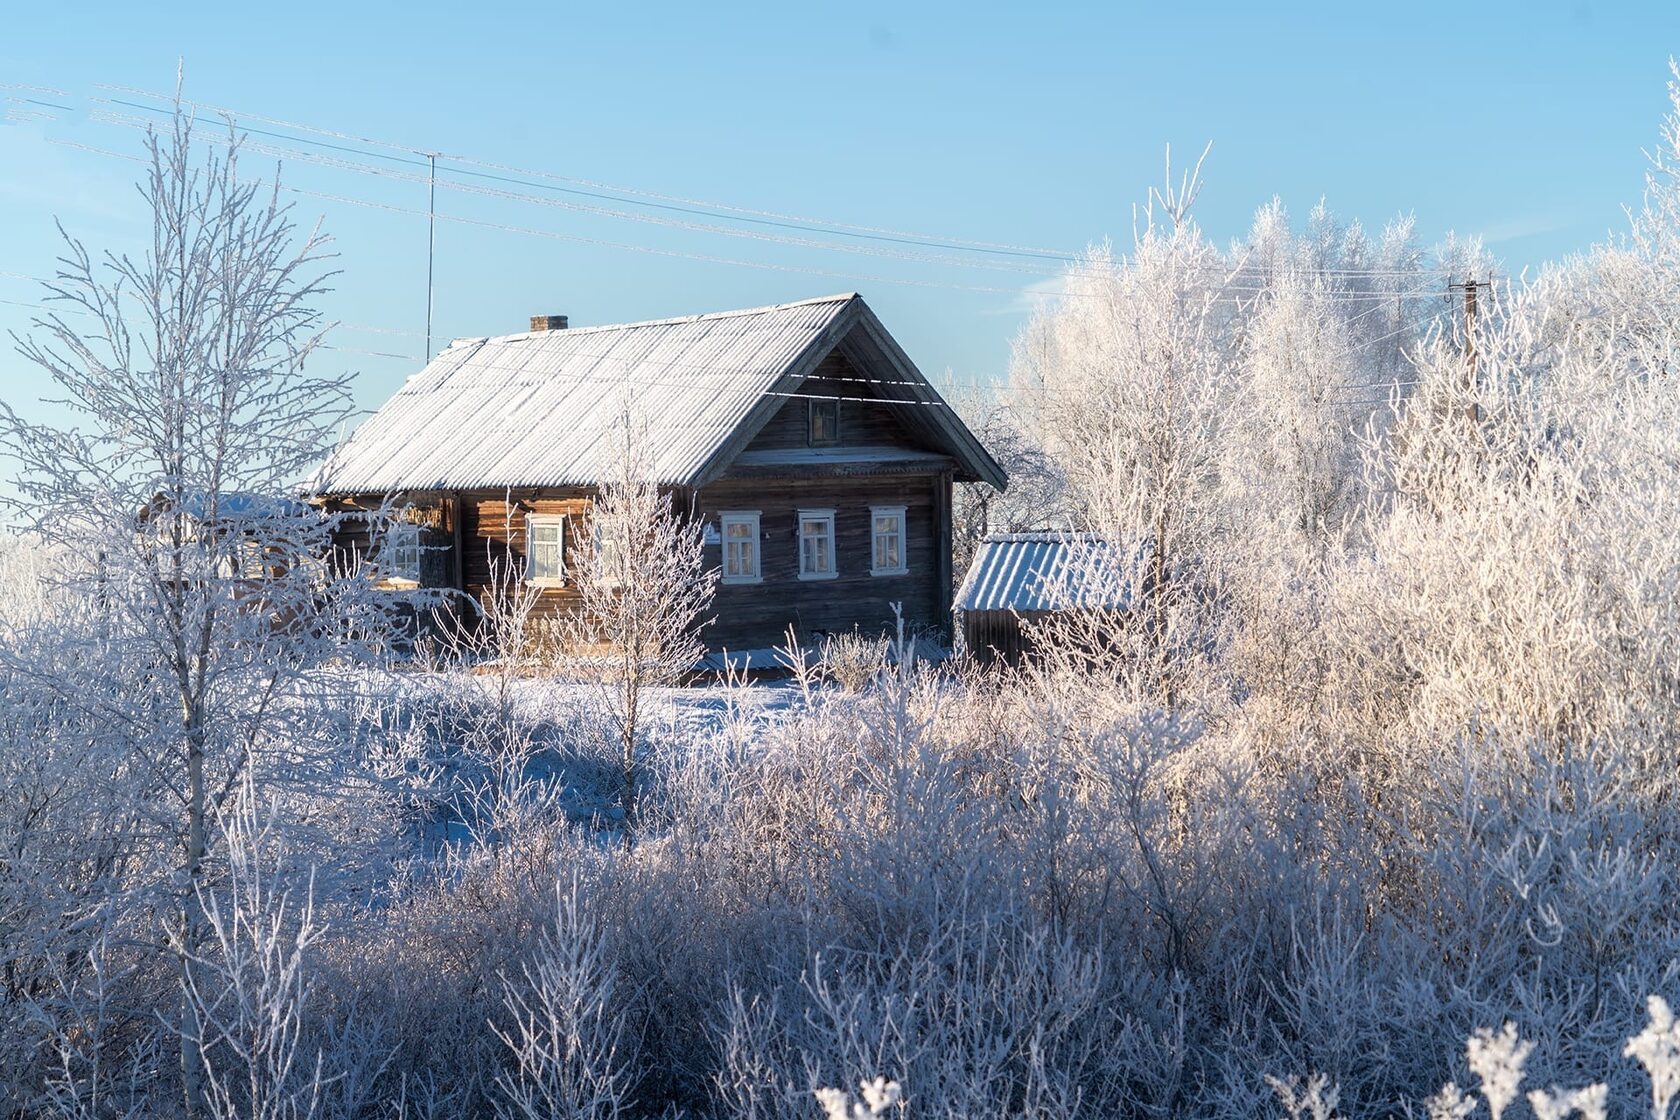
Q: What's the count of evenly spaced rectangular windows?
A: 3